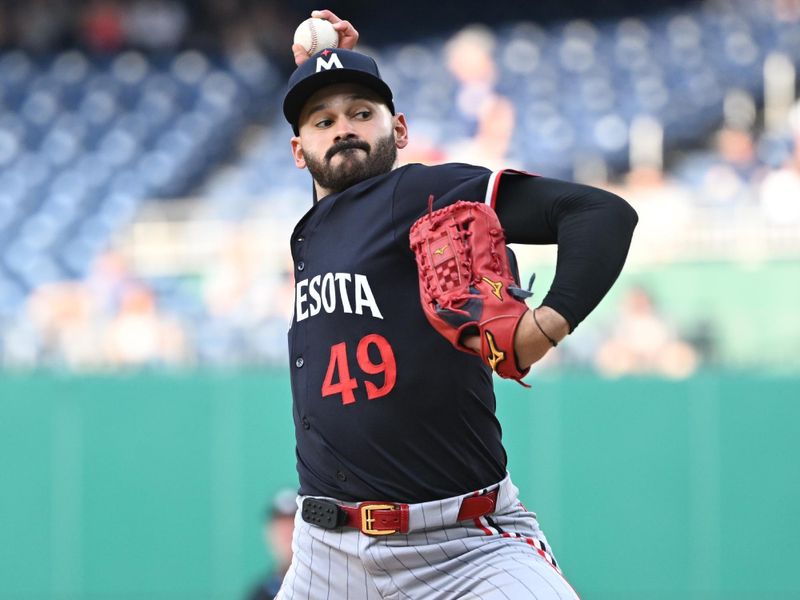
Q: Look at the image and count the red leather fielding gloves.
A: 1